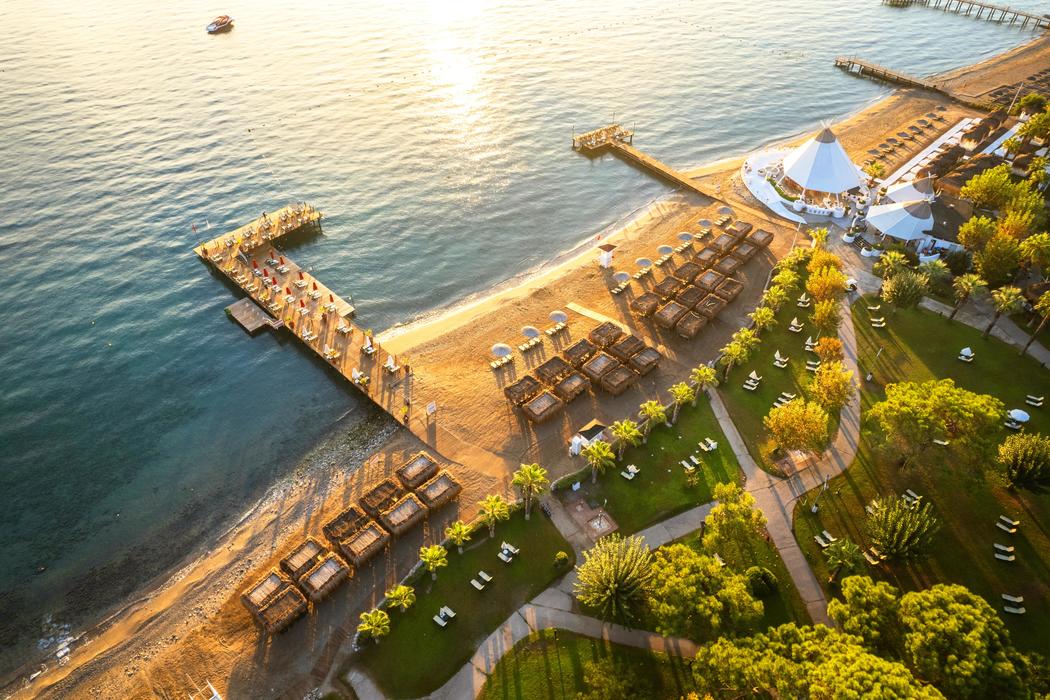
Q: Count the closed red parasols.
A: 10